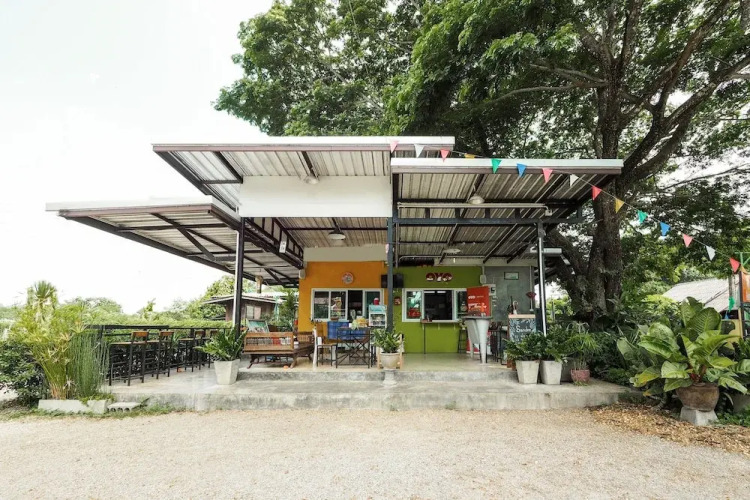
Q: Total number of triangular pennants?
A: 15